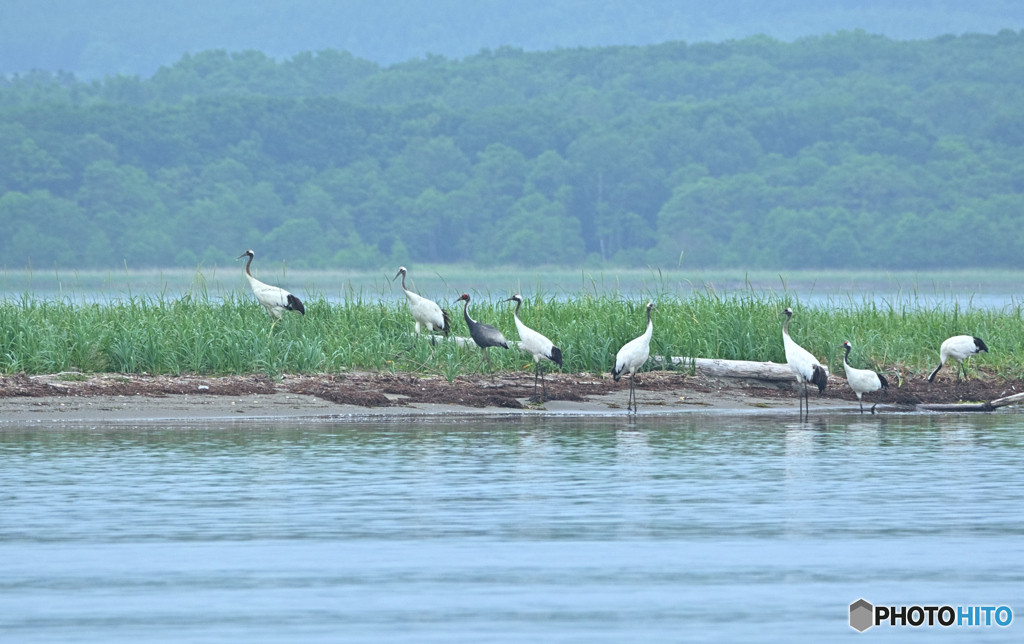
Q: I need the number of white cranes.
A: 7